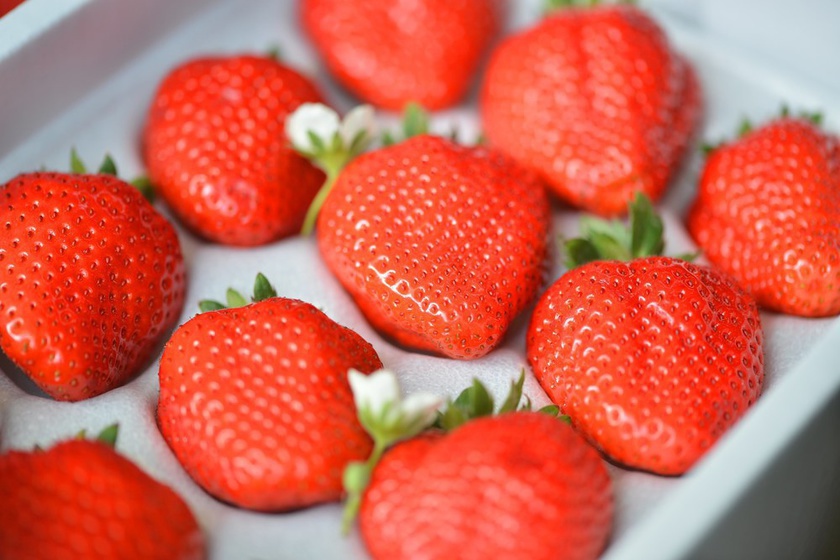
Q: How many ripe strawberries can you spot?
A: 10